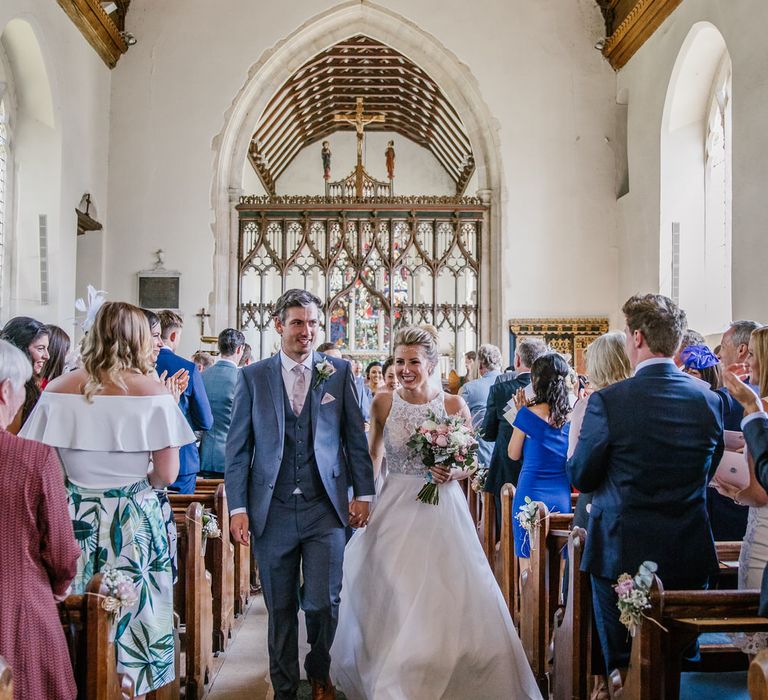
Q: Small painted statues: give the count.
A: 2